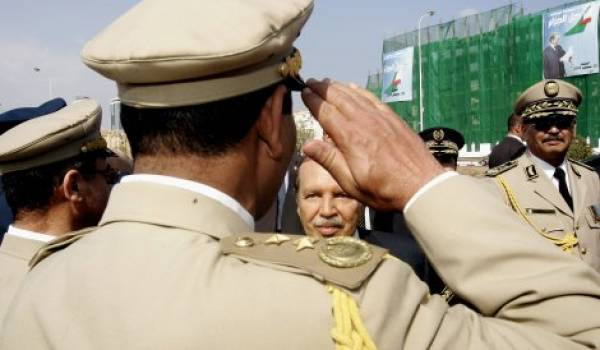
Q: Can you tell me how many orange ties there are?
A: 0